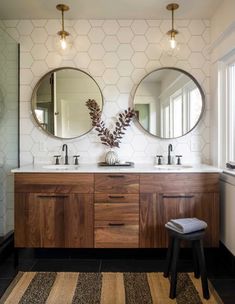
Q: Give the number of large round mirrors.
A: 2